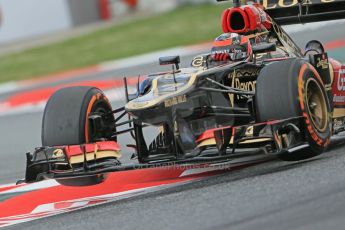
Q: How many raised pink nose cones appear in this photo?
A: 0